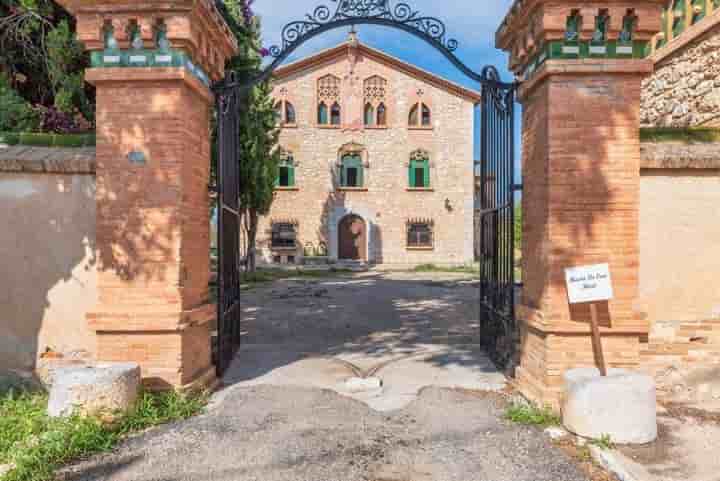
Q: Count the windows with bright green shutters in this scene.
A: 3